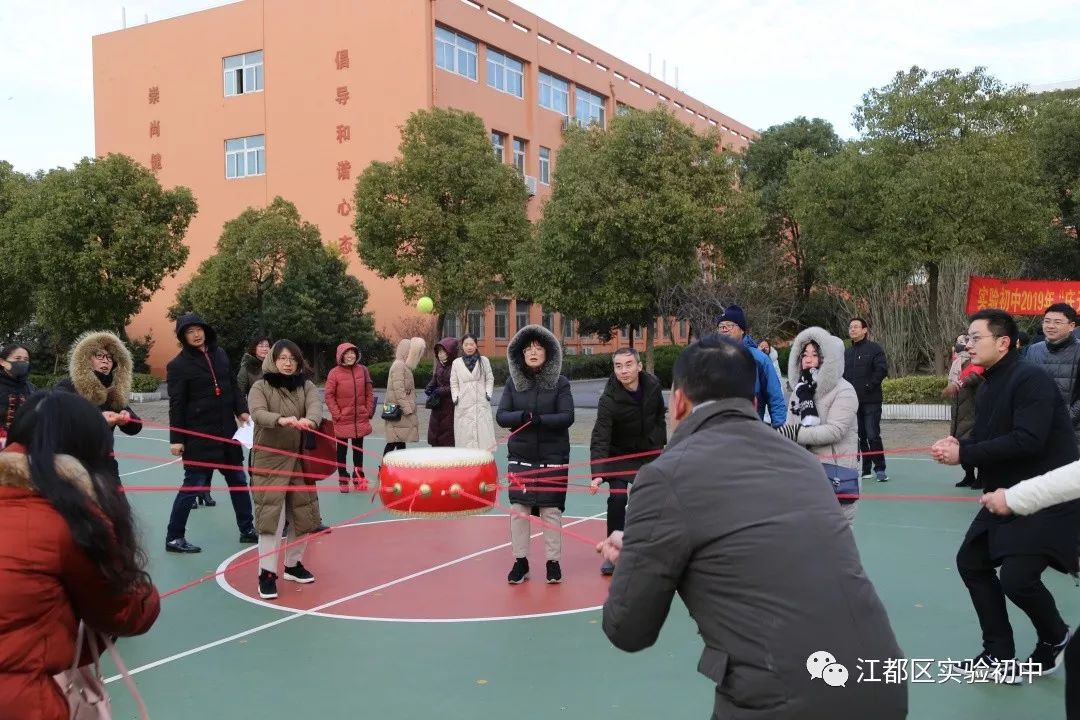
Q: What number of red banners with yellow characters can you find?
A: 1